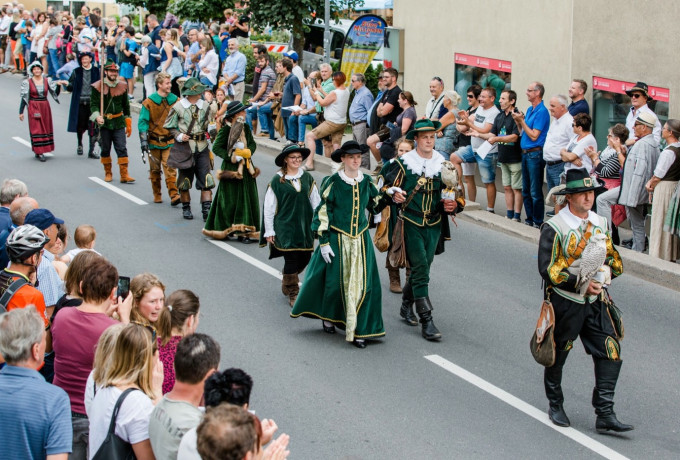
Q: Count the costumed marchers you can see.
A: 11